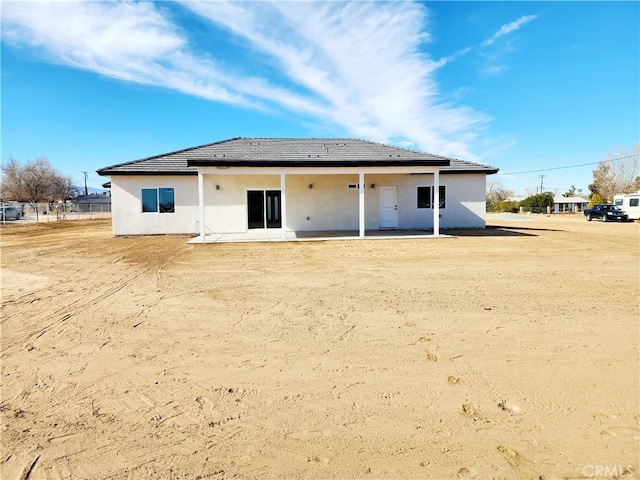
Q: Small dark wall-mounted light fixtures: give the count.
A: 3